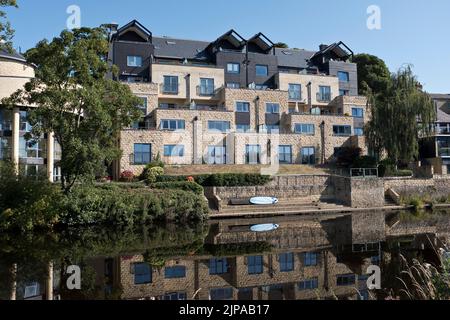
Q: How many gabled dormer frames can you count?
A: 4